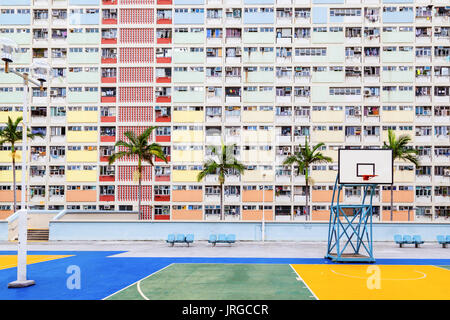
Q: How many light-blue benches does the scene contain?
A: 4